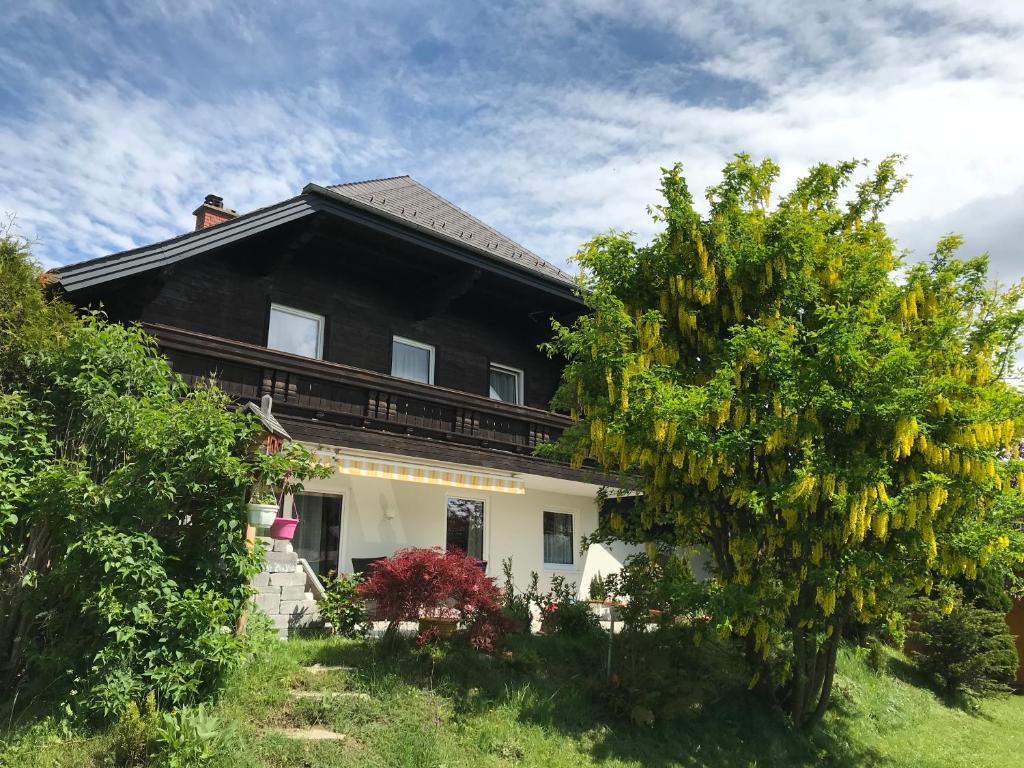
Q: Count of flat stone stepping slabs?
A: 3